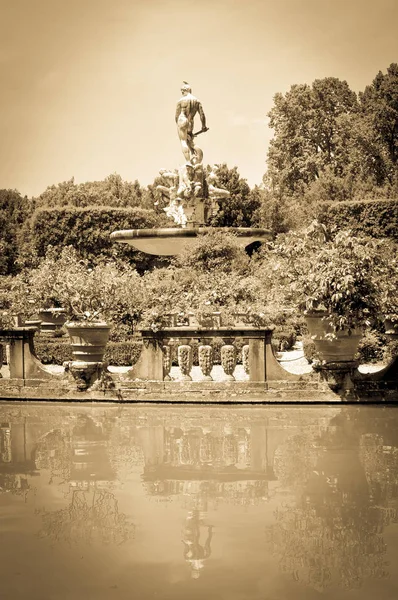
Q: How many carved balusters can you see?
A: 5